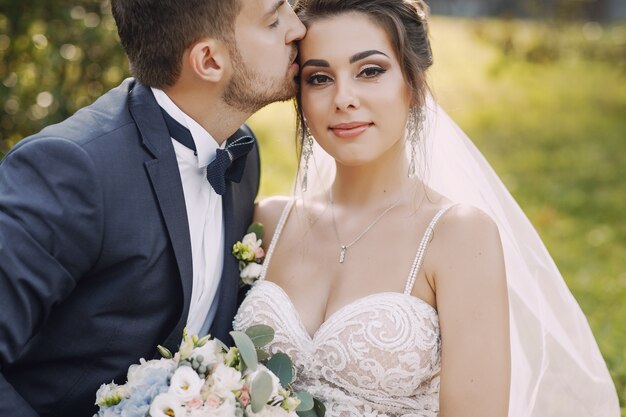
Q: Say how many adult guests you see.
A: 0